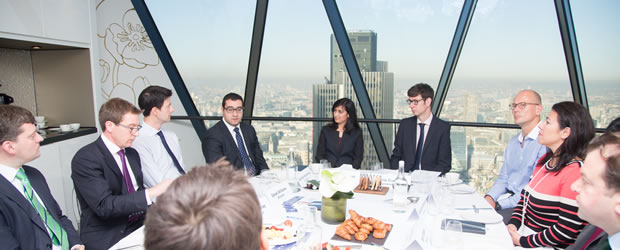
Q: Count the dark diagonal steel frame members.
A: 5